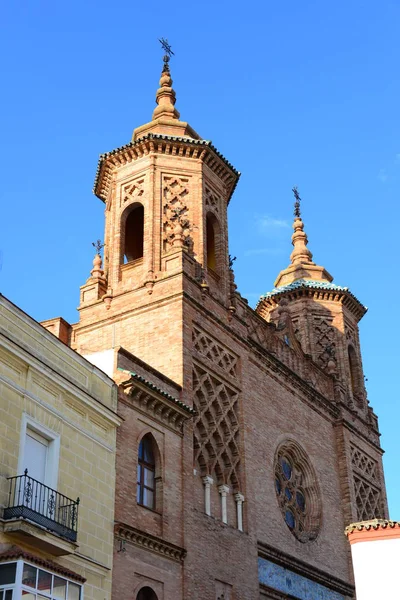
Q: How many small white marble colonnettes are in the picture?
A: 3